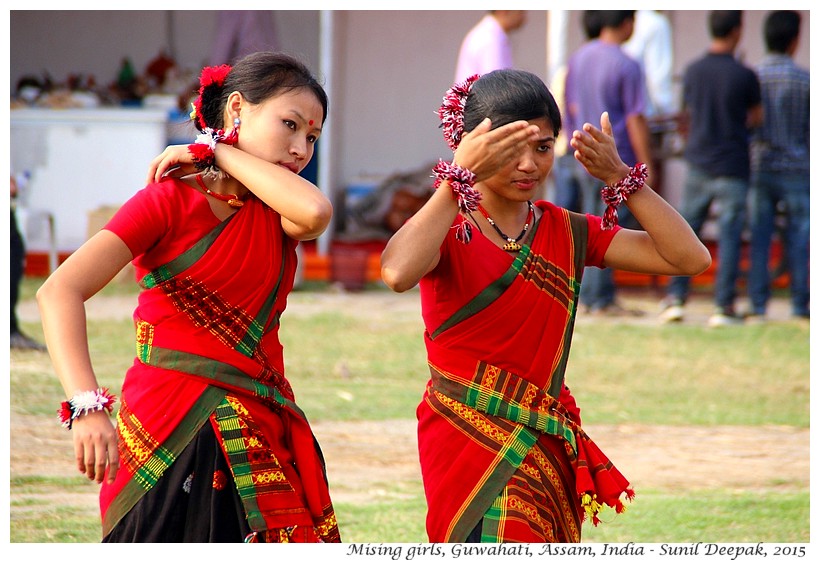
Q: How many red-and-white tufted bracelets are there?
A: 4